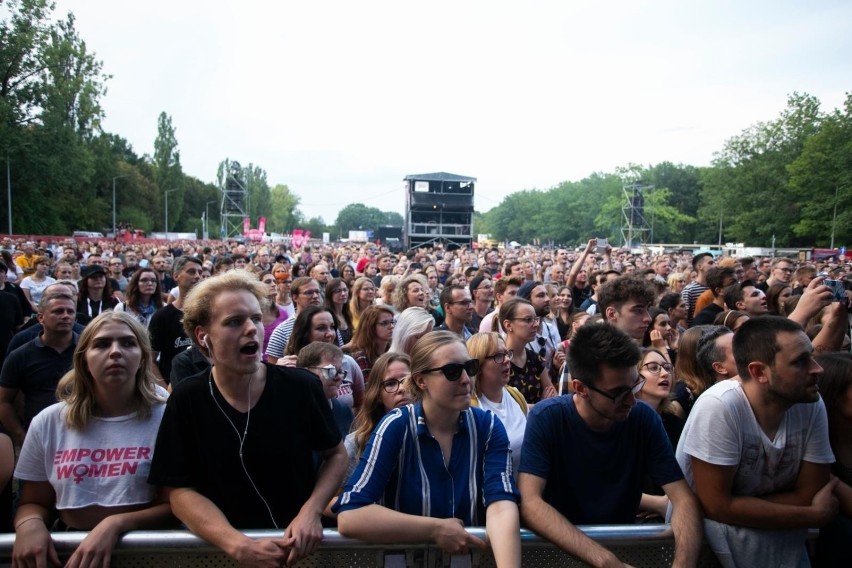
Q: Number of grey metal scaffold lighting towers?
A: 2